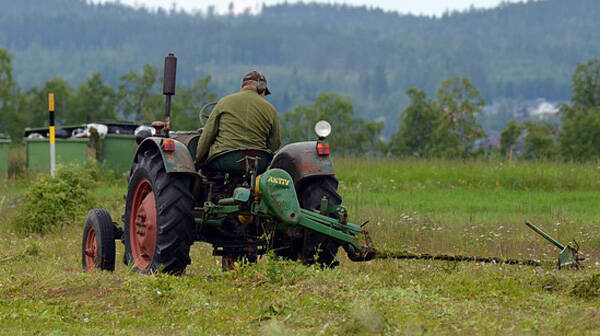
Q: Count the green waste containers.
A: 3